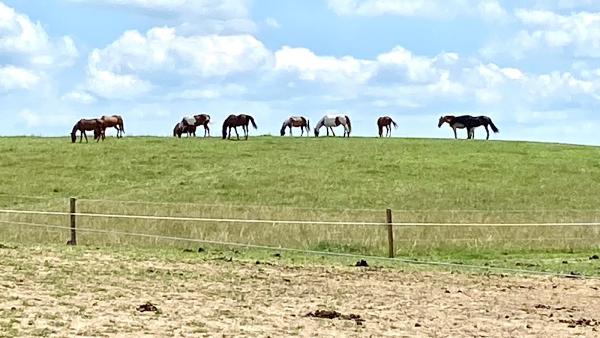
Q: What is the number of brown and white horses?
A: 3